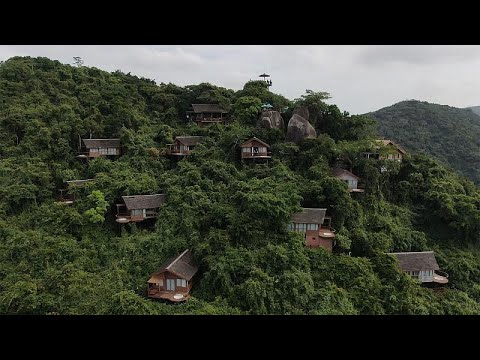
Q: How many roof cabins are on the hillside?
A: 11